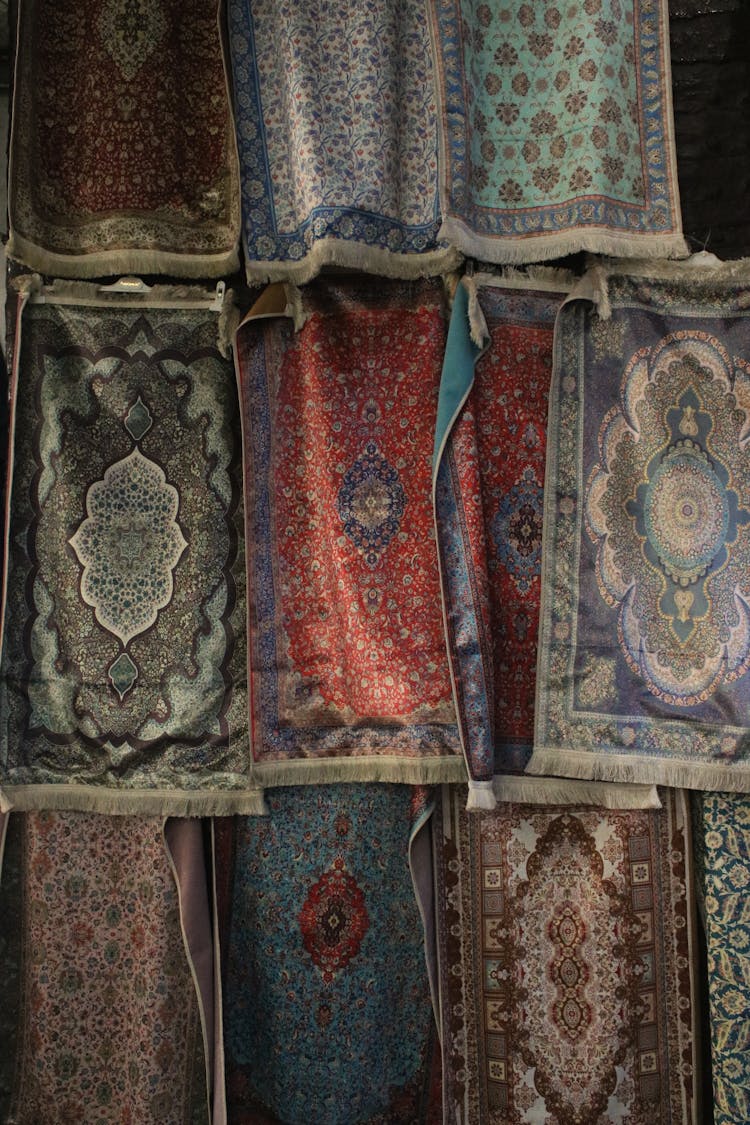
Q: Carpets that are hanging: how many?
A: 11